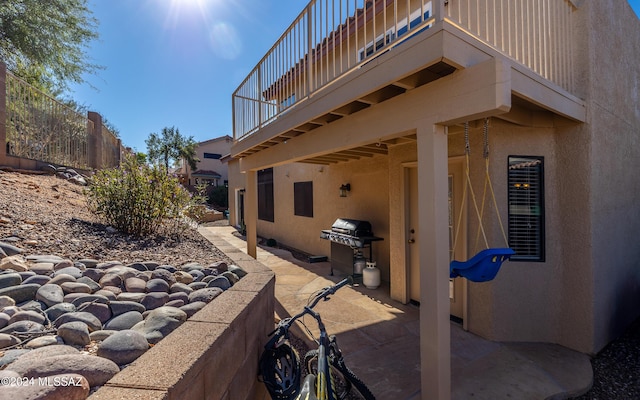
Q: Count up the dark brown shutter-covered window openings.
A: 2